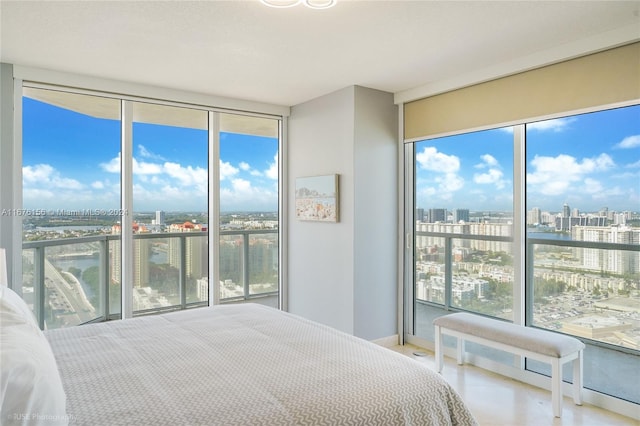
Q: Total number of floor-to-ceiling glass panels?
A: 5